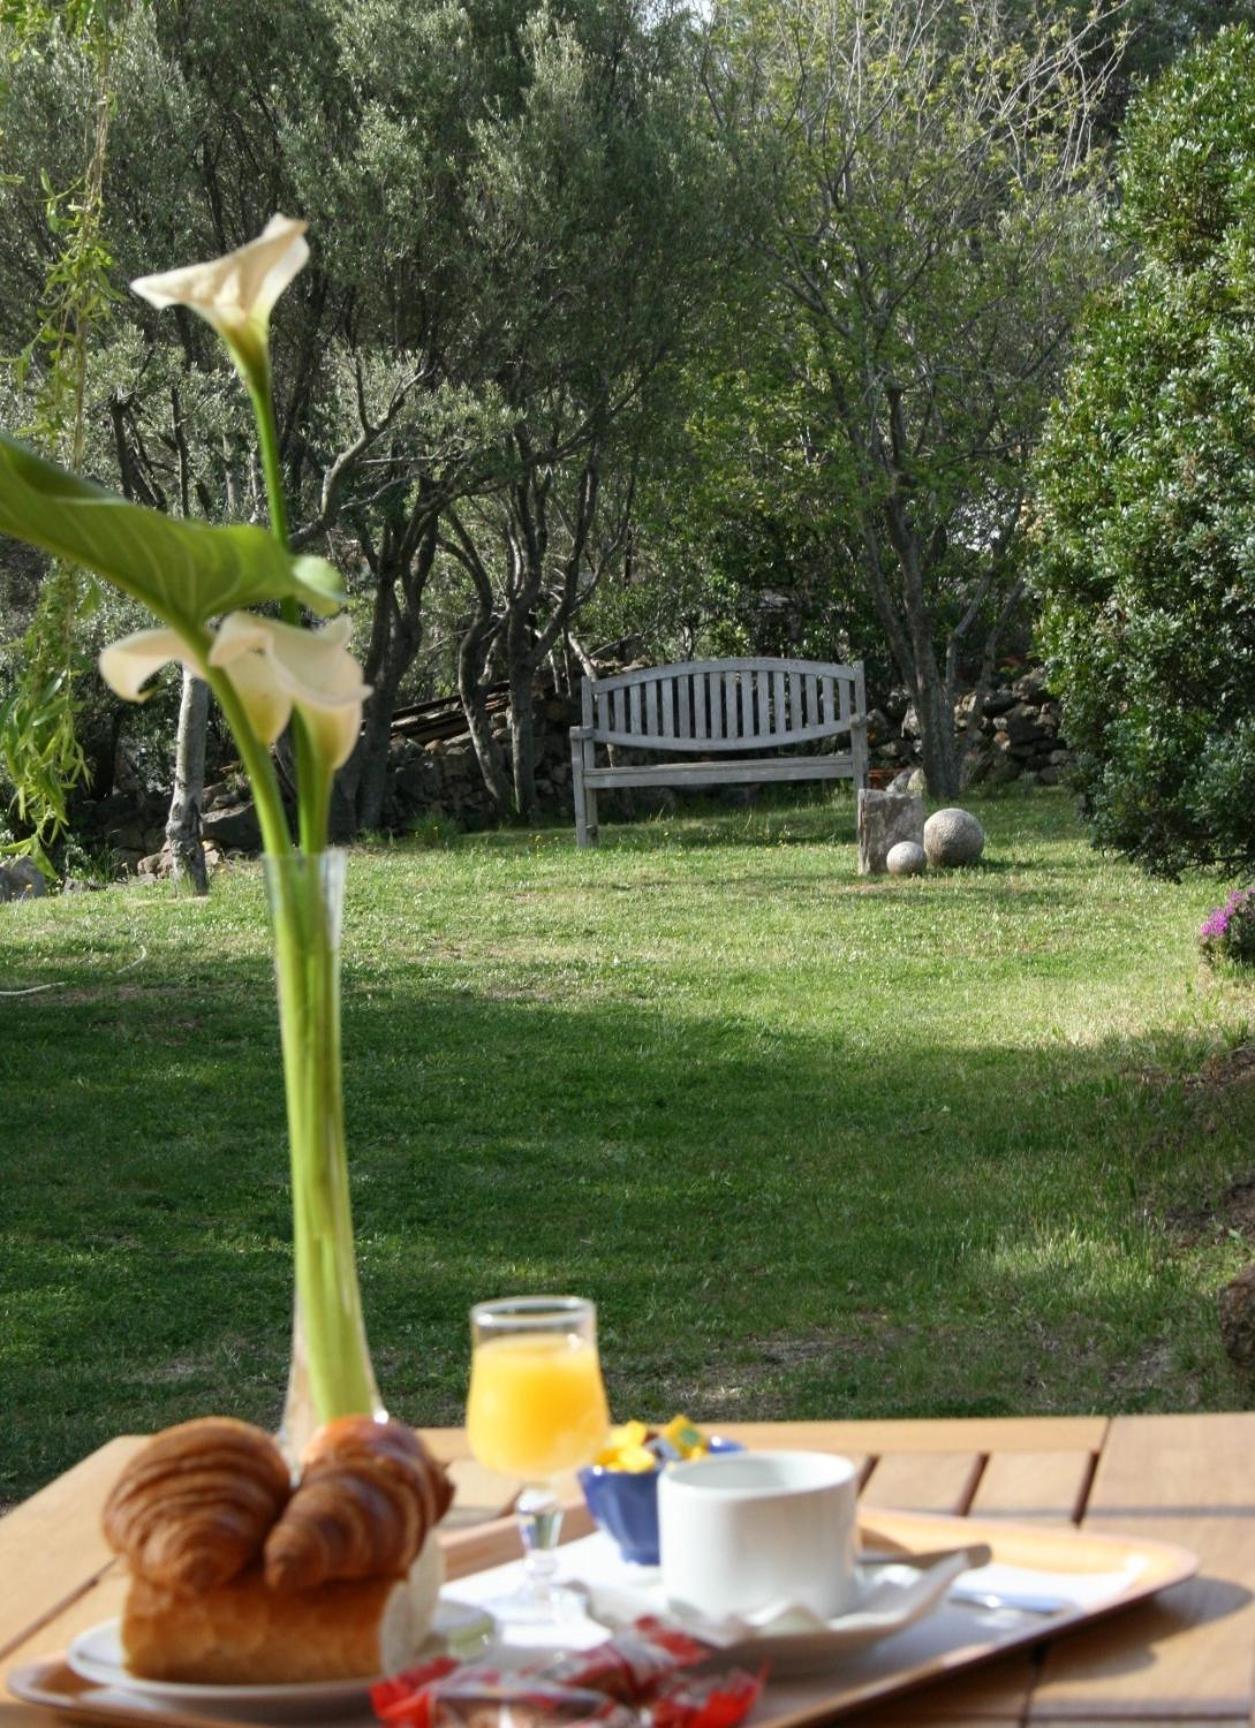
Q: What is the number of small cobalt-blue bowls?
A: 1